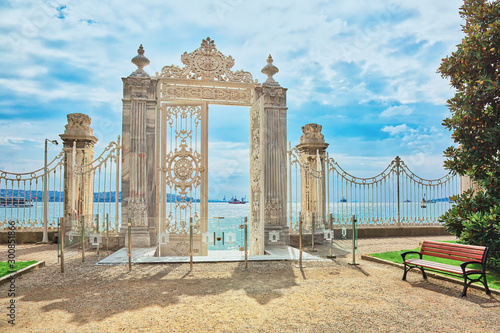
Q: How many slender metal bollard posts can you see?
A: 11